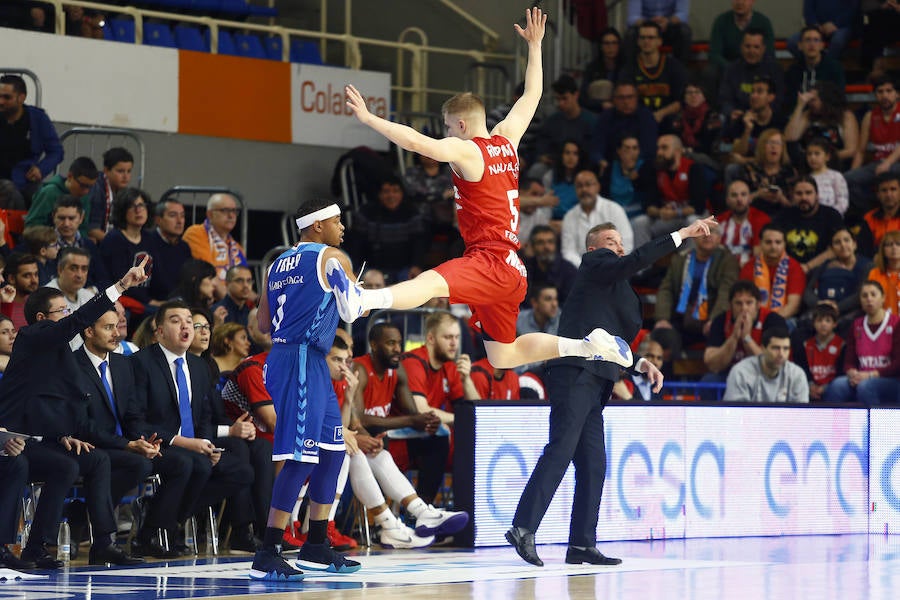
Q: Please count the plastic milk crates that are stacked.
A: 0